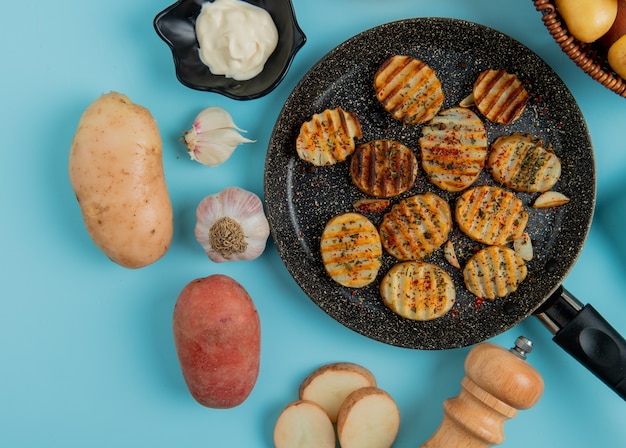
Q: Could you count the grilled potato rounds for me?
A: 11